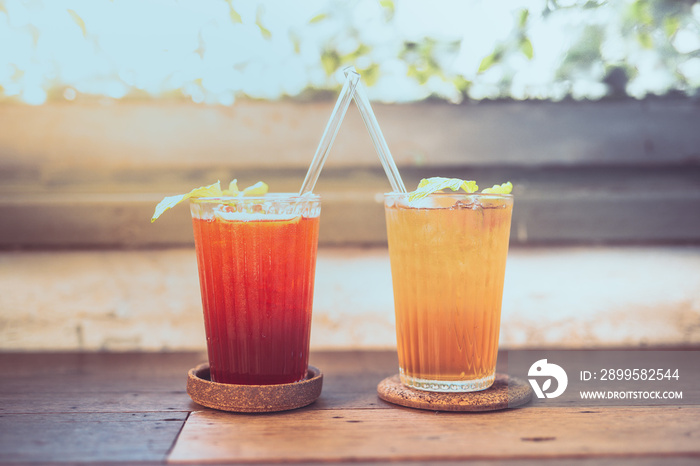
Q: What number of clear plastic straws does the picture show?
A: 2